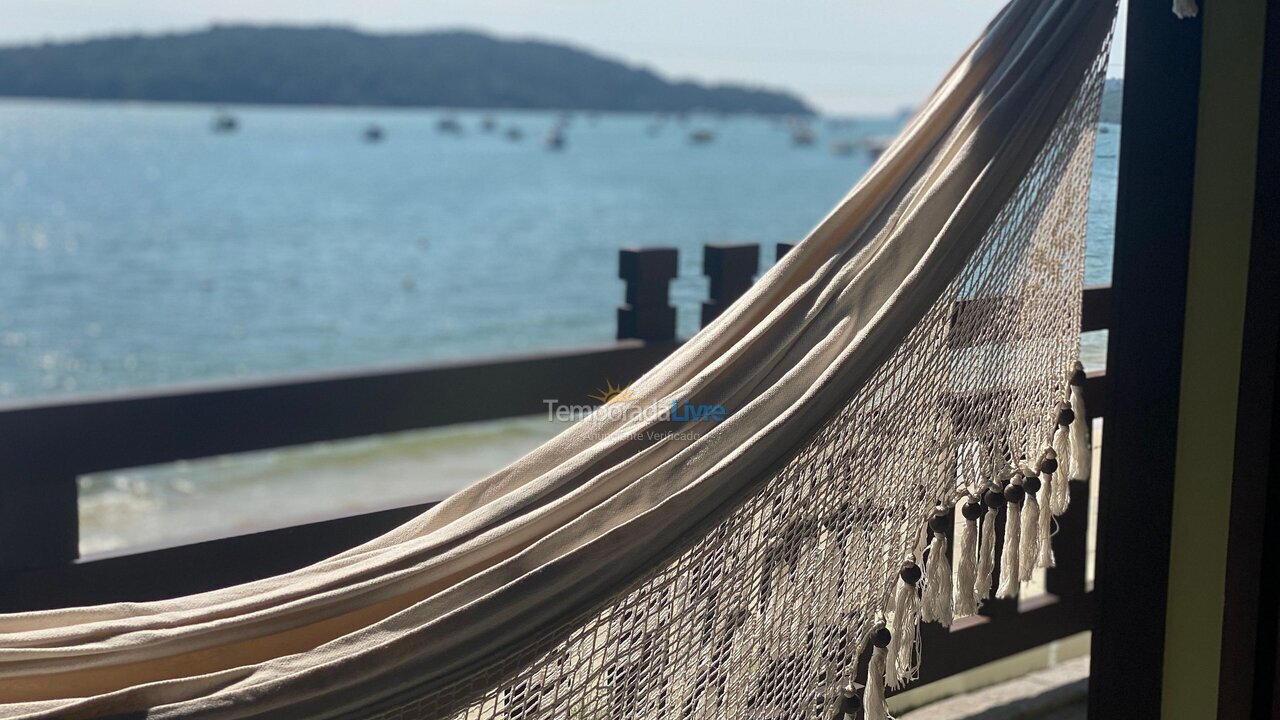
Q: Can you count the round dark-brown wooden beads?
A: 11